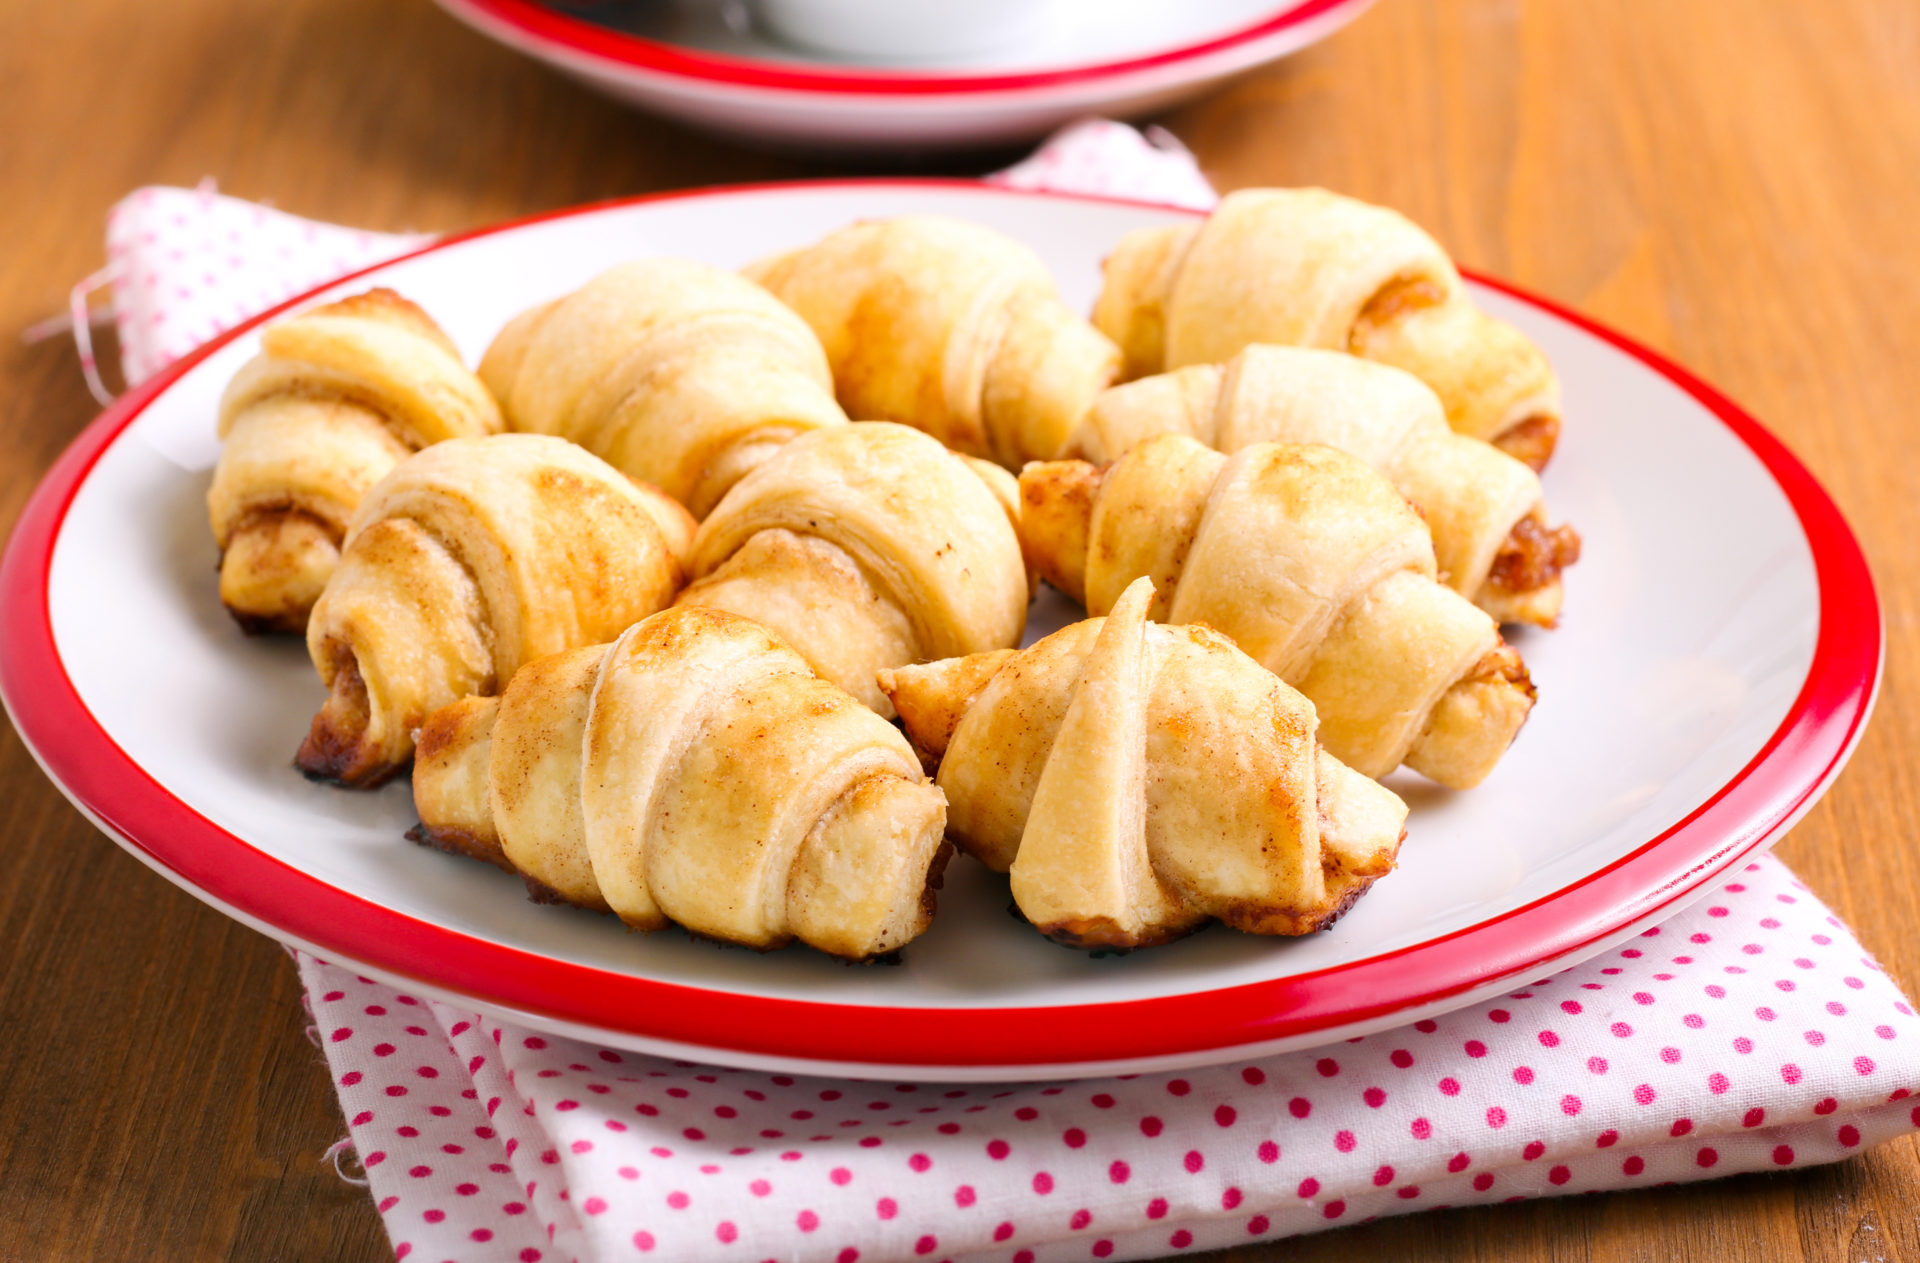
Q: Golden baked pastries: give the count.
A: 10